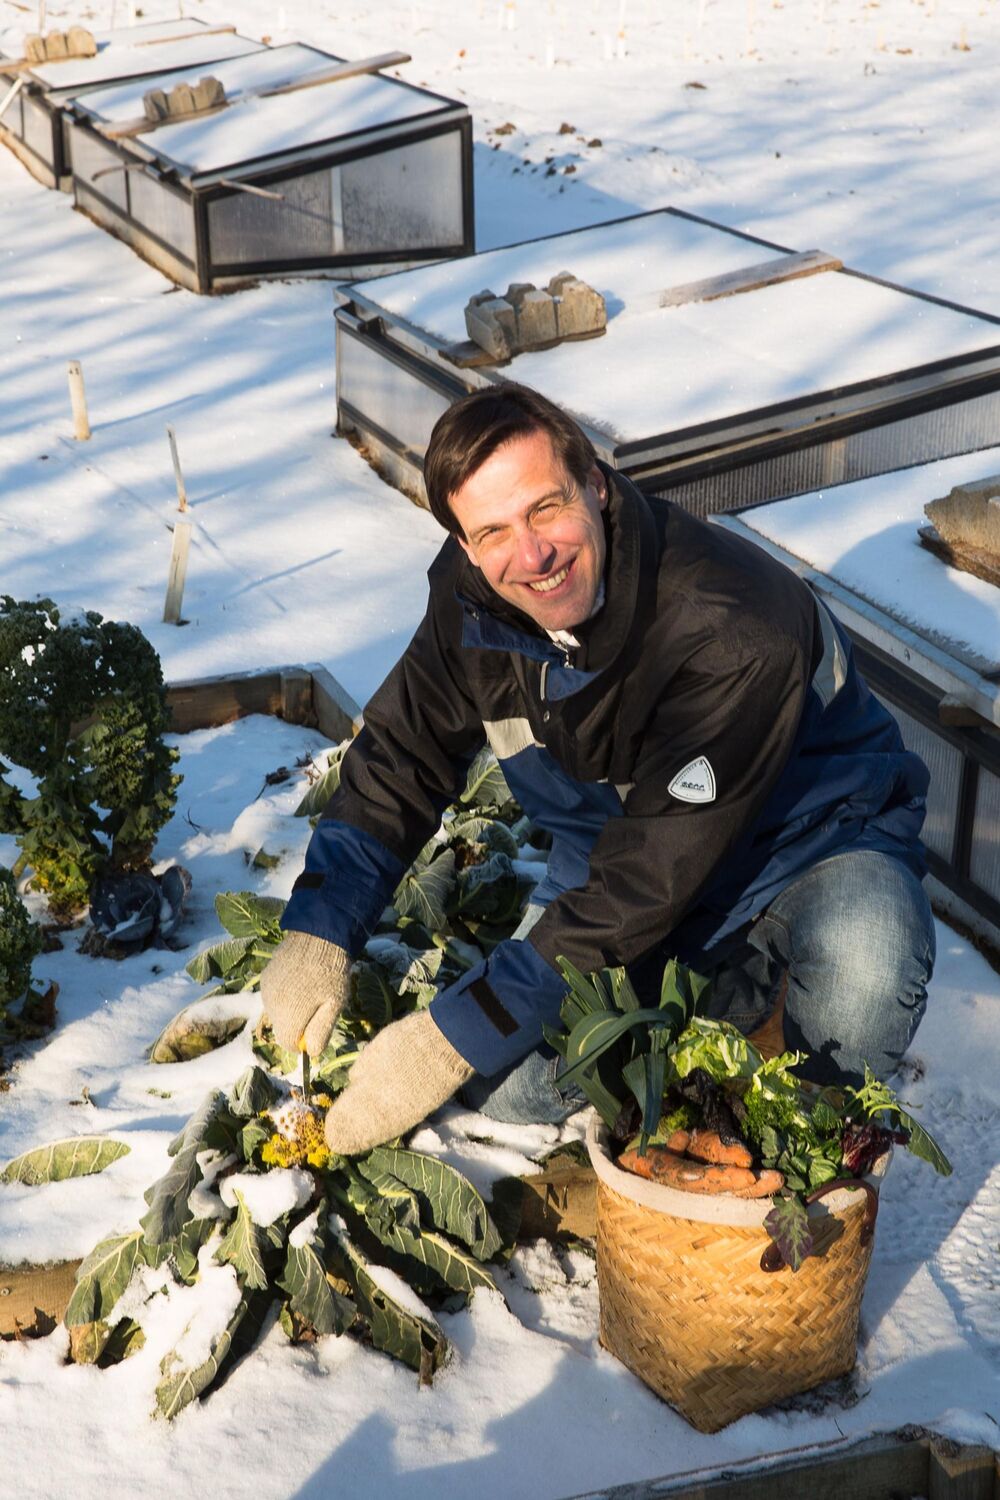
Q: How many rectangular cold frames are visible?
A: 4